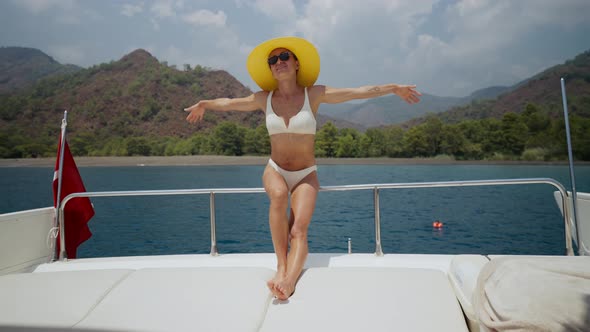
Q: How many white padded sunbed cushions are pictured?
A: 3